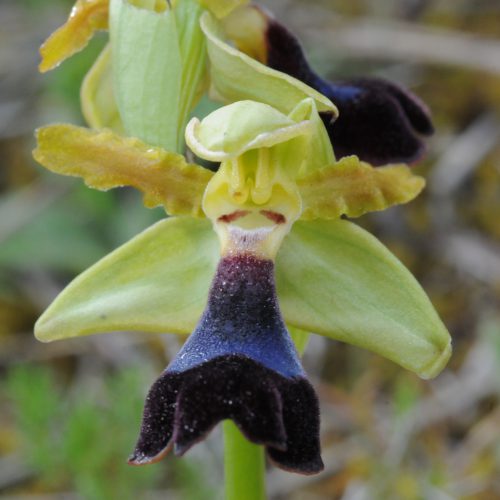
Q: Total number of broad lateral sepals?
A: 2